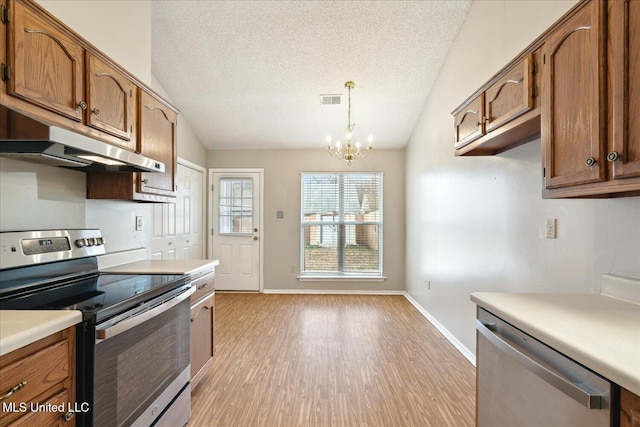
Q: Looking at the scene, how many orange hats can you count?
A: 0